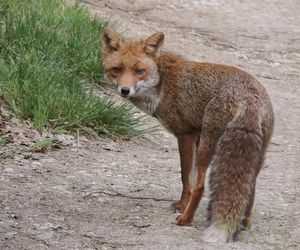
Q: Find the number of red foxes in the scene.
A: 1